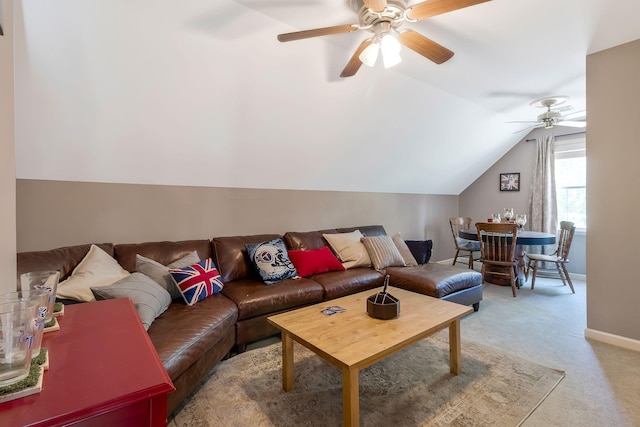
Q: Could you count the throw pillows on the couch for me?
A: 10